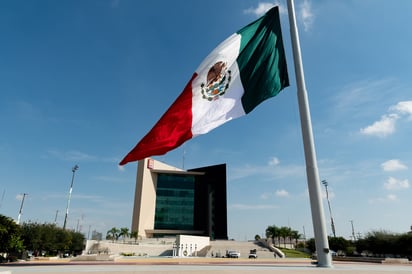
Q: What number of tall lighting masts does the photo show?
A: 2